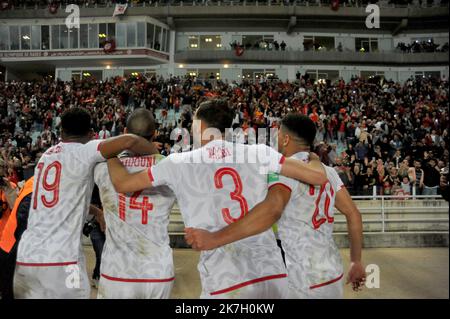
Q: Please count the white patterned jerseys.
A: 4